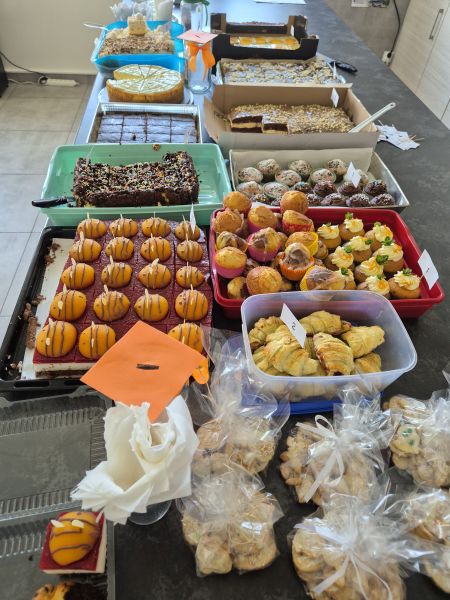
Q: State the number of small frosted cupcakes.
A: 10